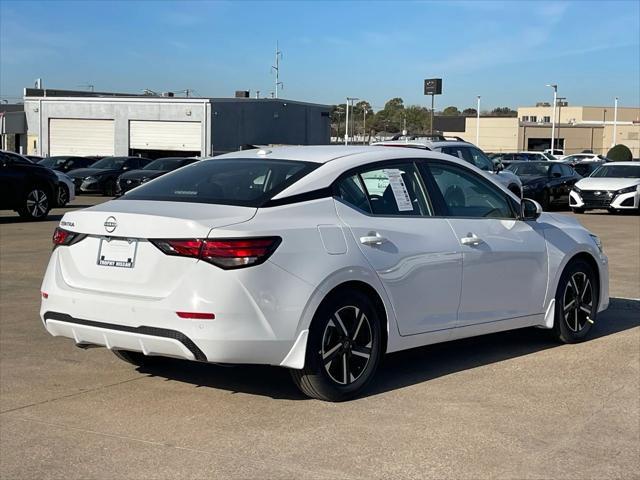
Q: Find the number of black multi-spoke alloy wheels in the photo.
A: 2